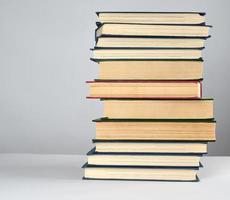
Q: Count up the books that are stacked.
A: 11